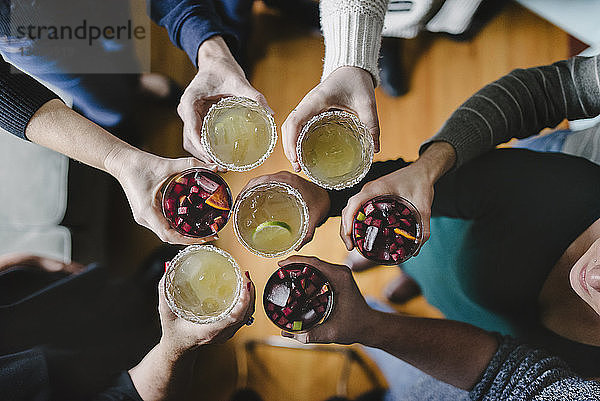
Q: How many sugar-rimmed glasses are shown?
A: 4